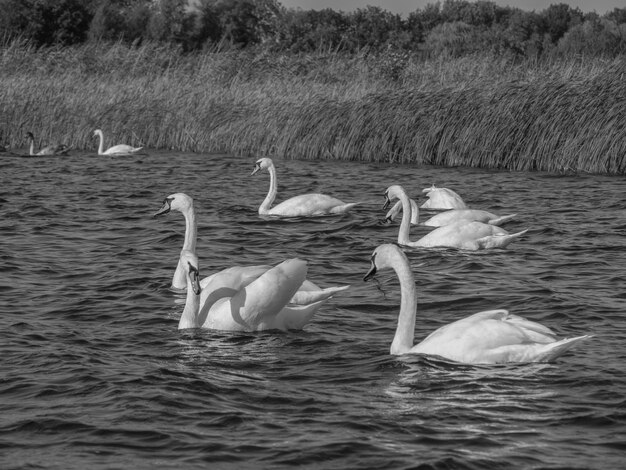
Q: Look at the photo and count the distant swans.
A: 2